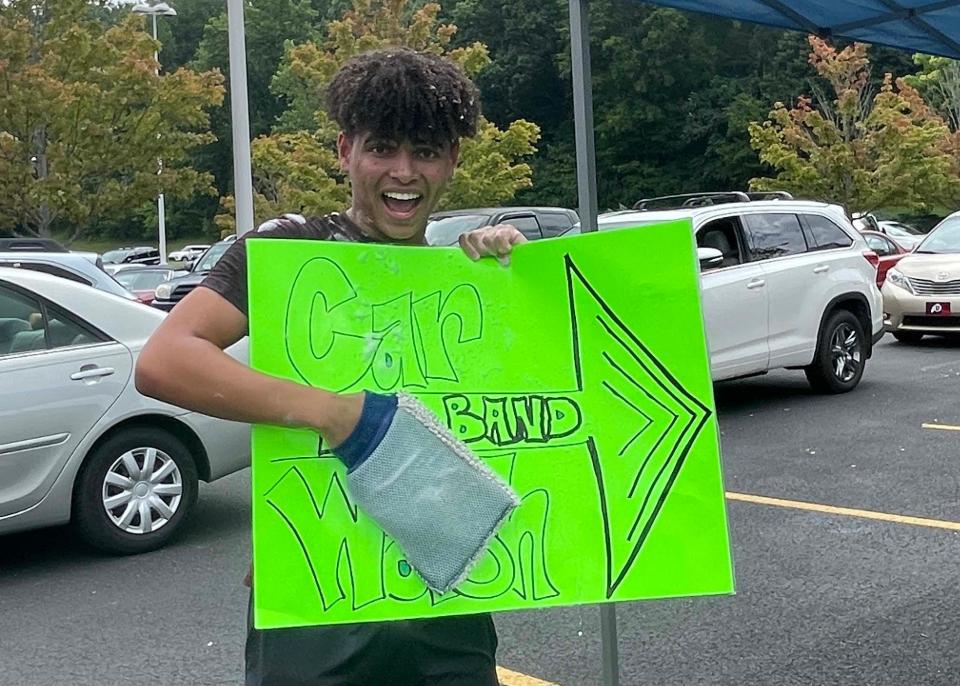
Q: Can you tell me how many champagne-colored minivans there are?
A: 1